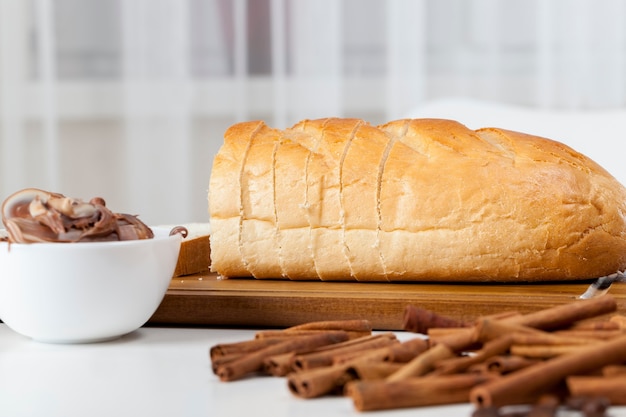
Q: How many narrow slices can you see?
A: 5